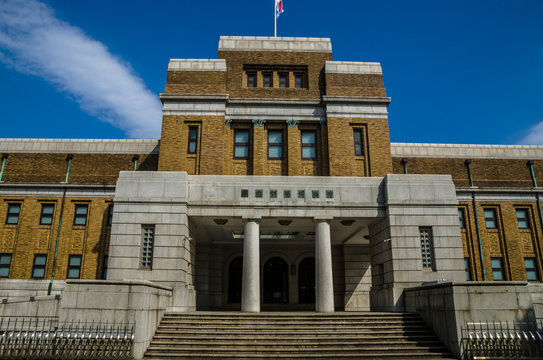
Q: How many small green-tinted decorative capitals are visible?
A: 4